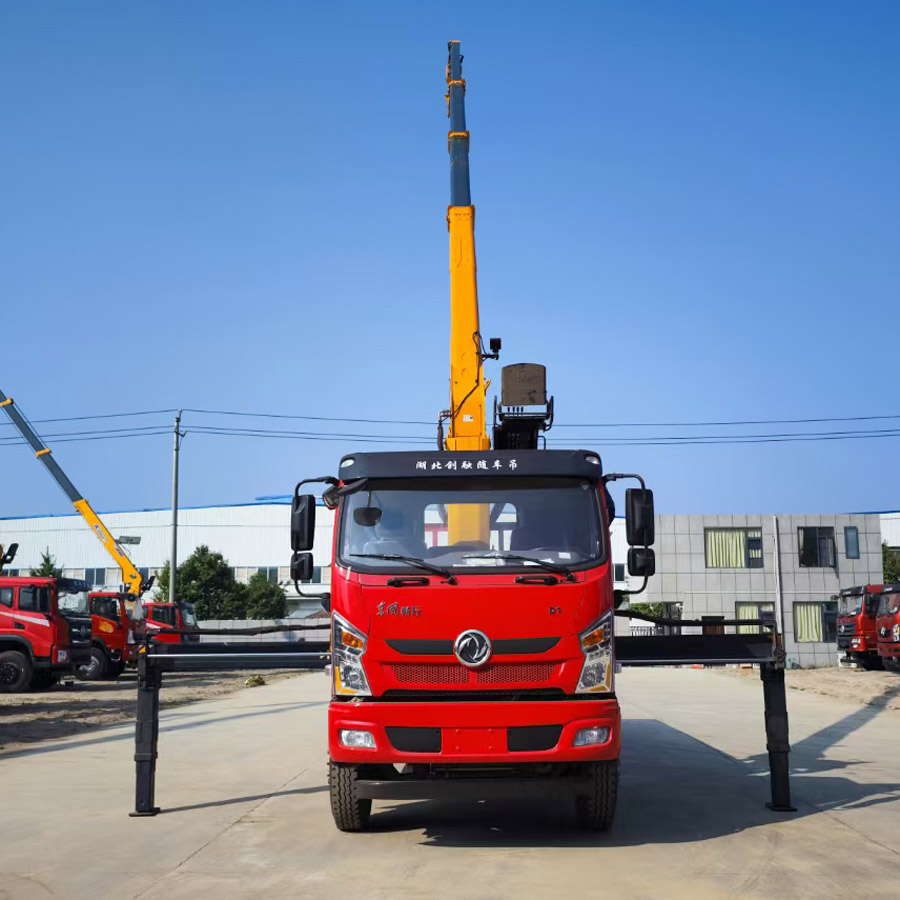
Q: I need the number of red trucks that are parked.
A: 6